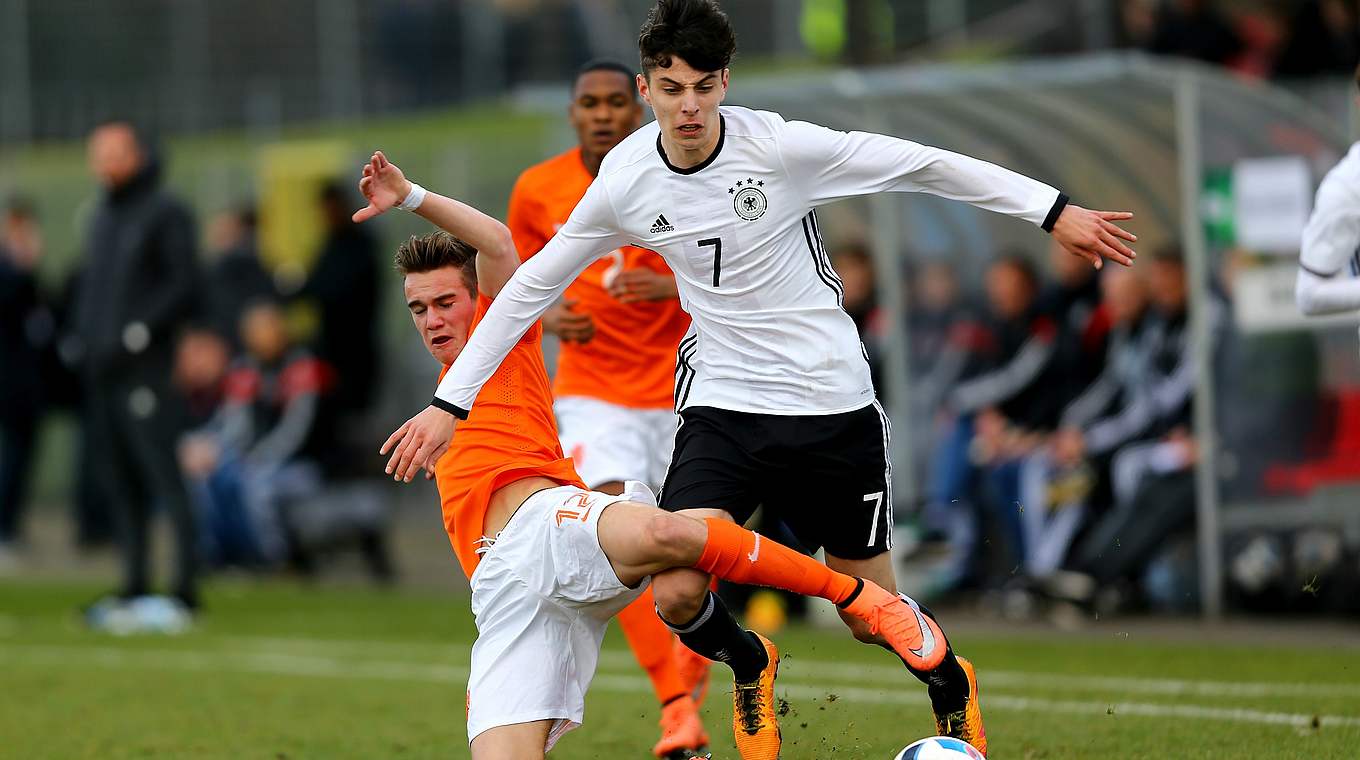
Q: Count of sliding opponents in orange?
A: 1